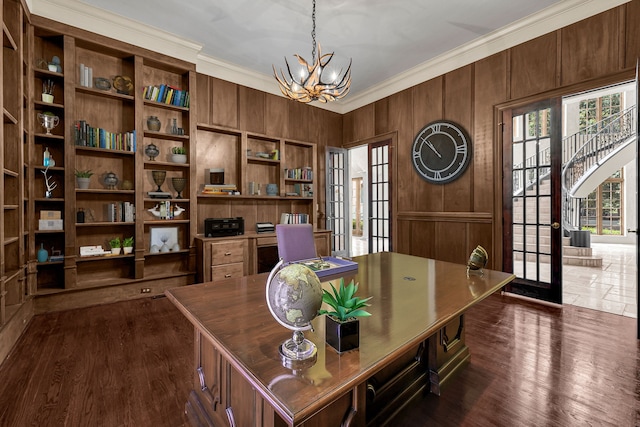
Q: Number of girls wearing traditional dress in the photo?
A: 0